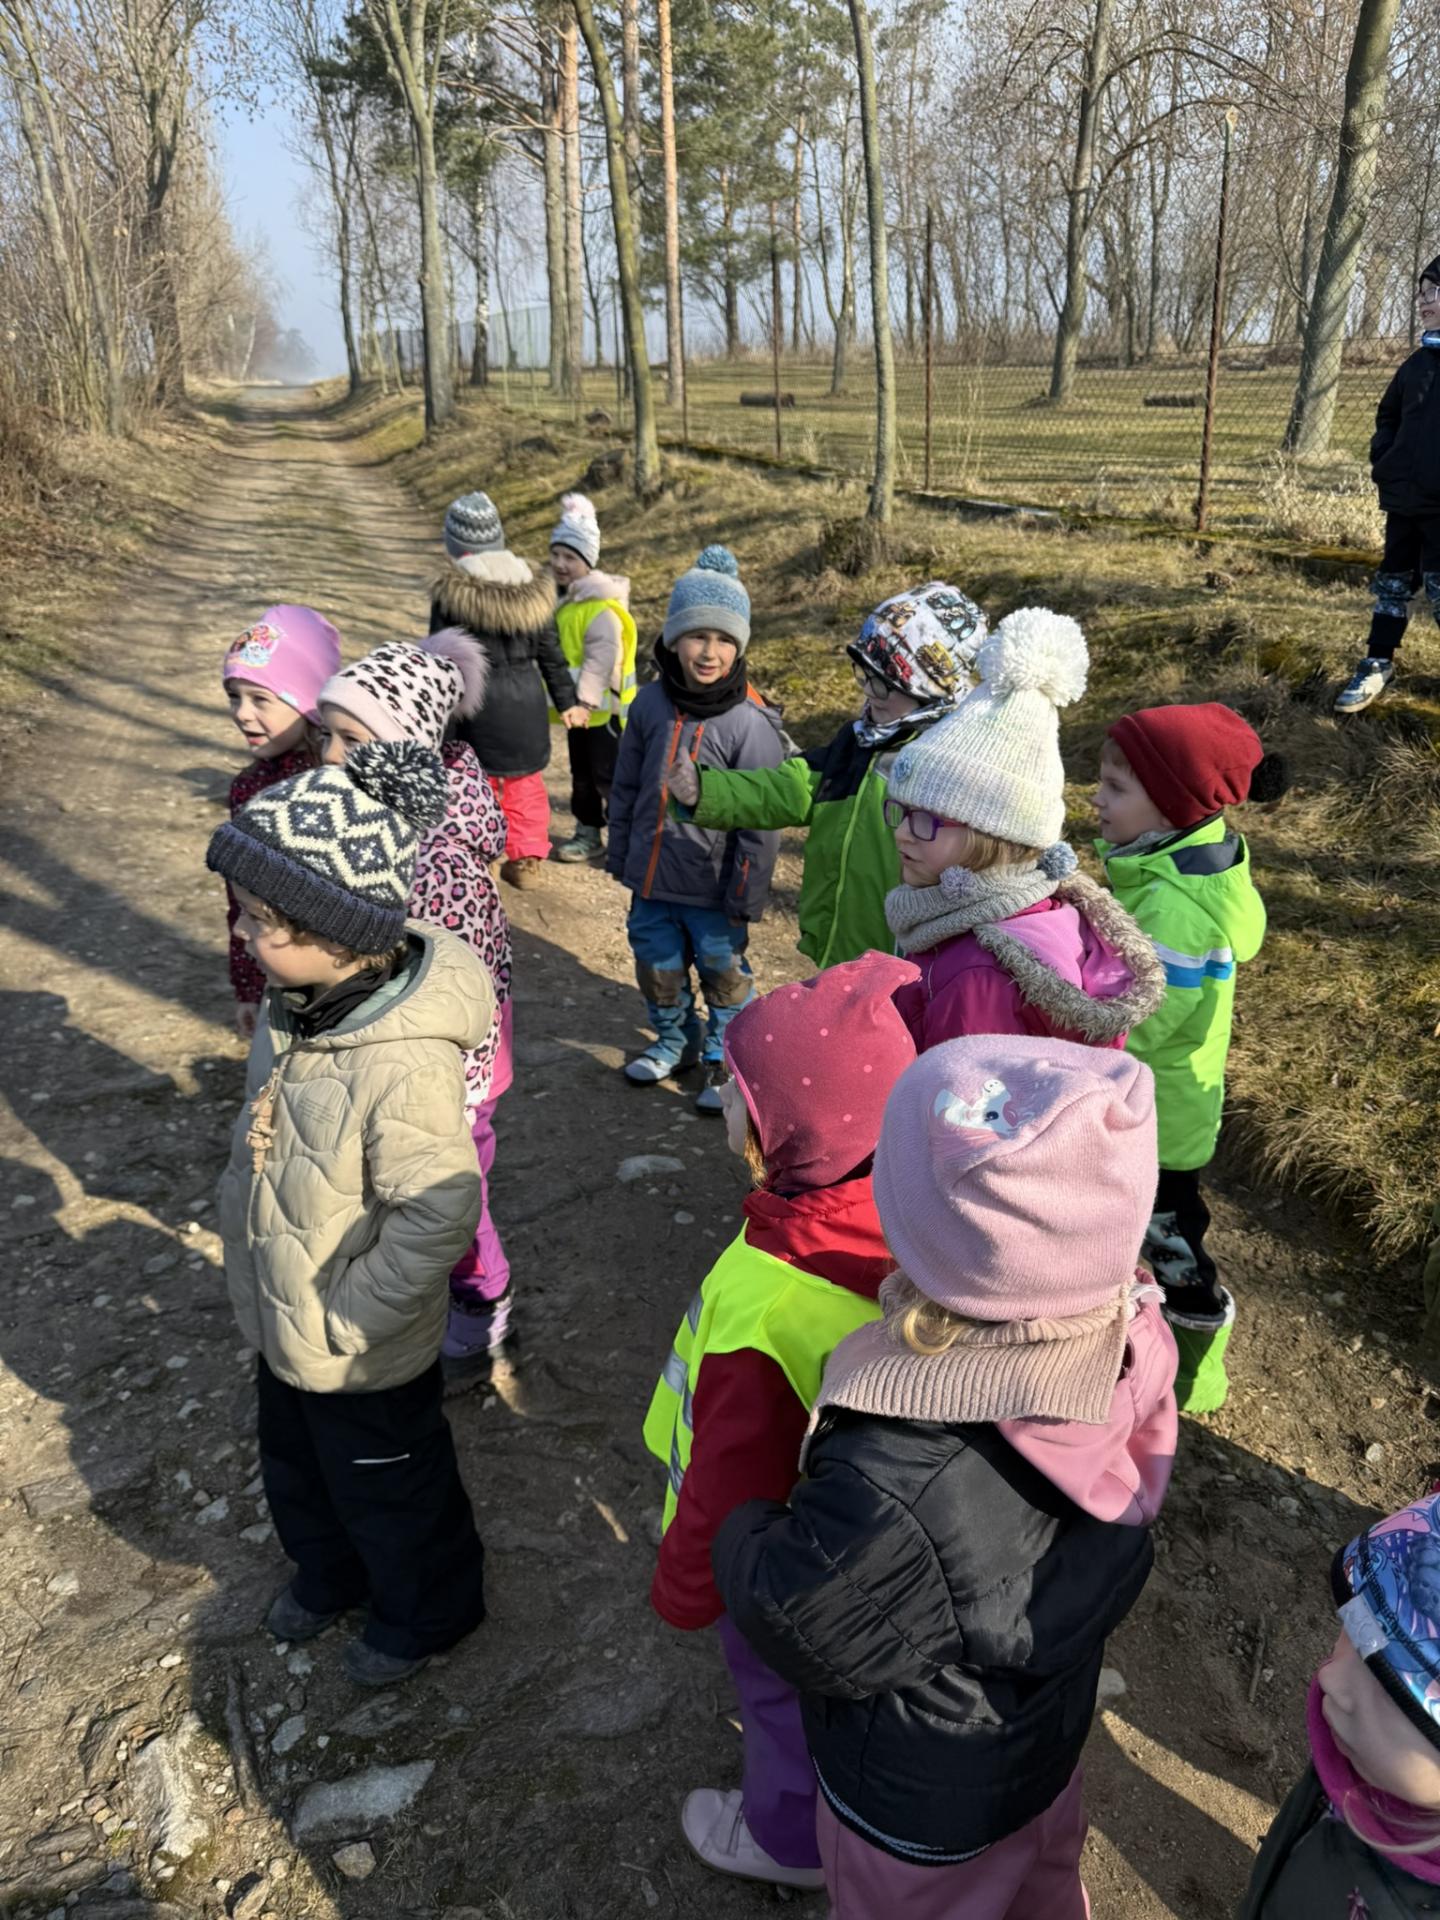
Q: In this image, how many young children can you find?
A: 13